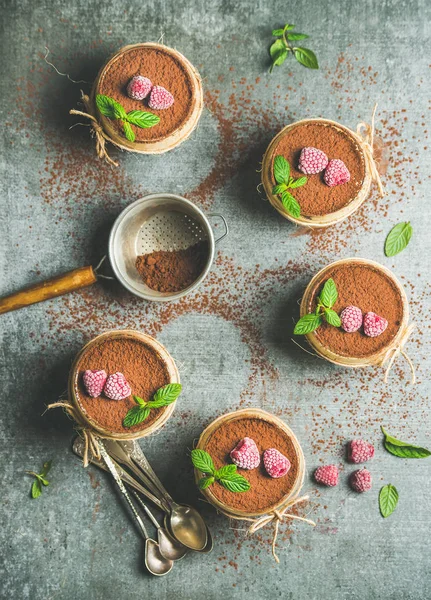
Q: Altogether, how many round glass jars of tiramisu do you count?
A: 5